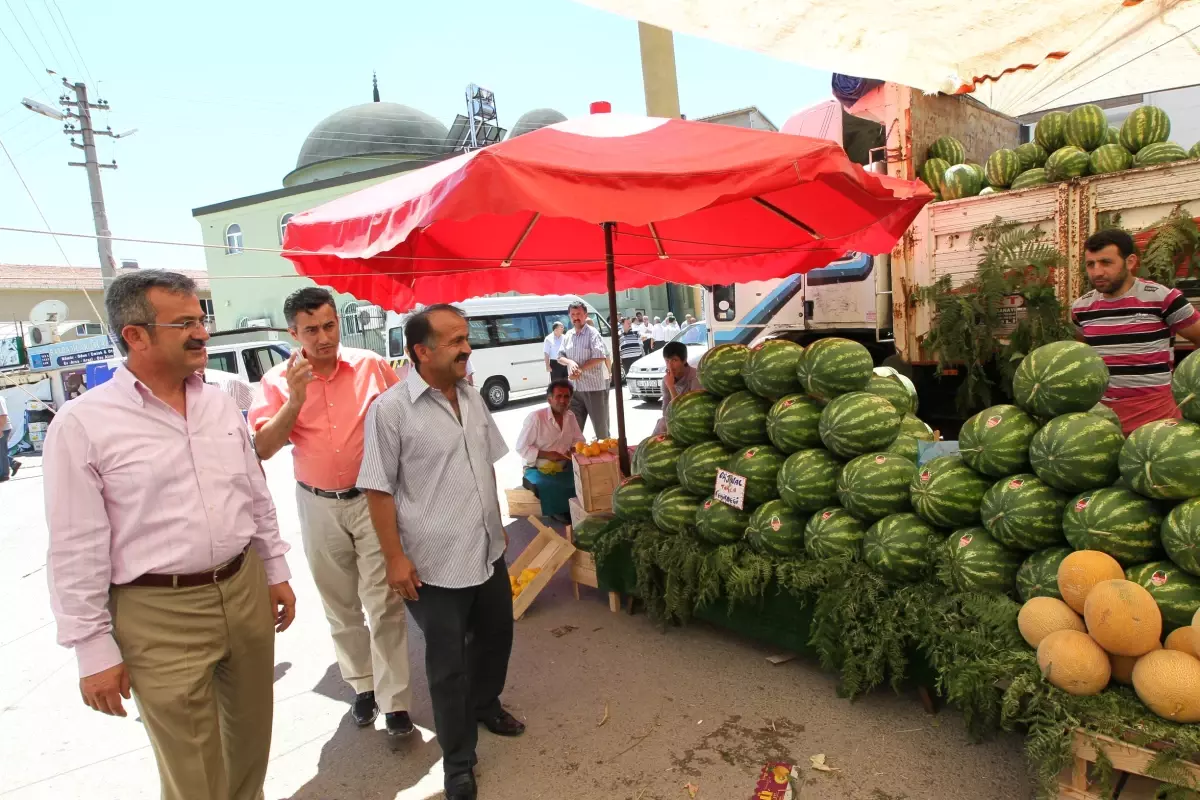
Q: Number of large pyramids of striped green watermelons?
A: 2